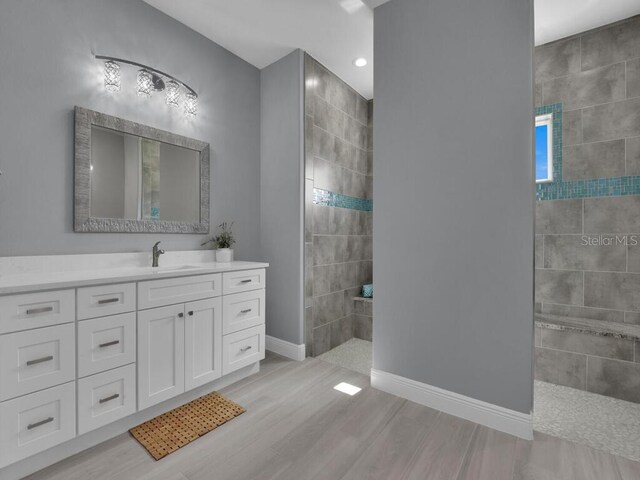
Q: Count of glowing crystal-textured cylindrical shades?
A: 4